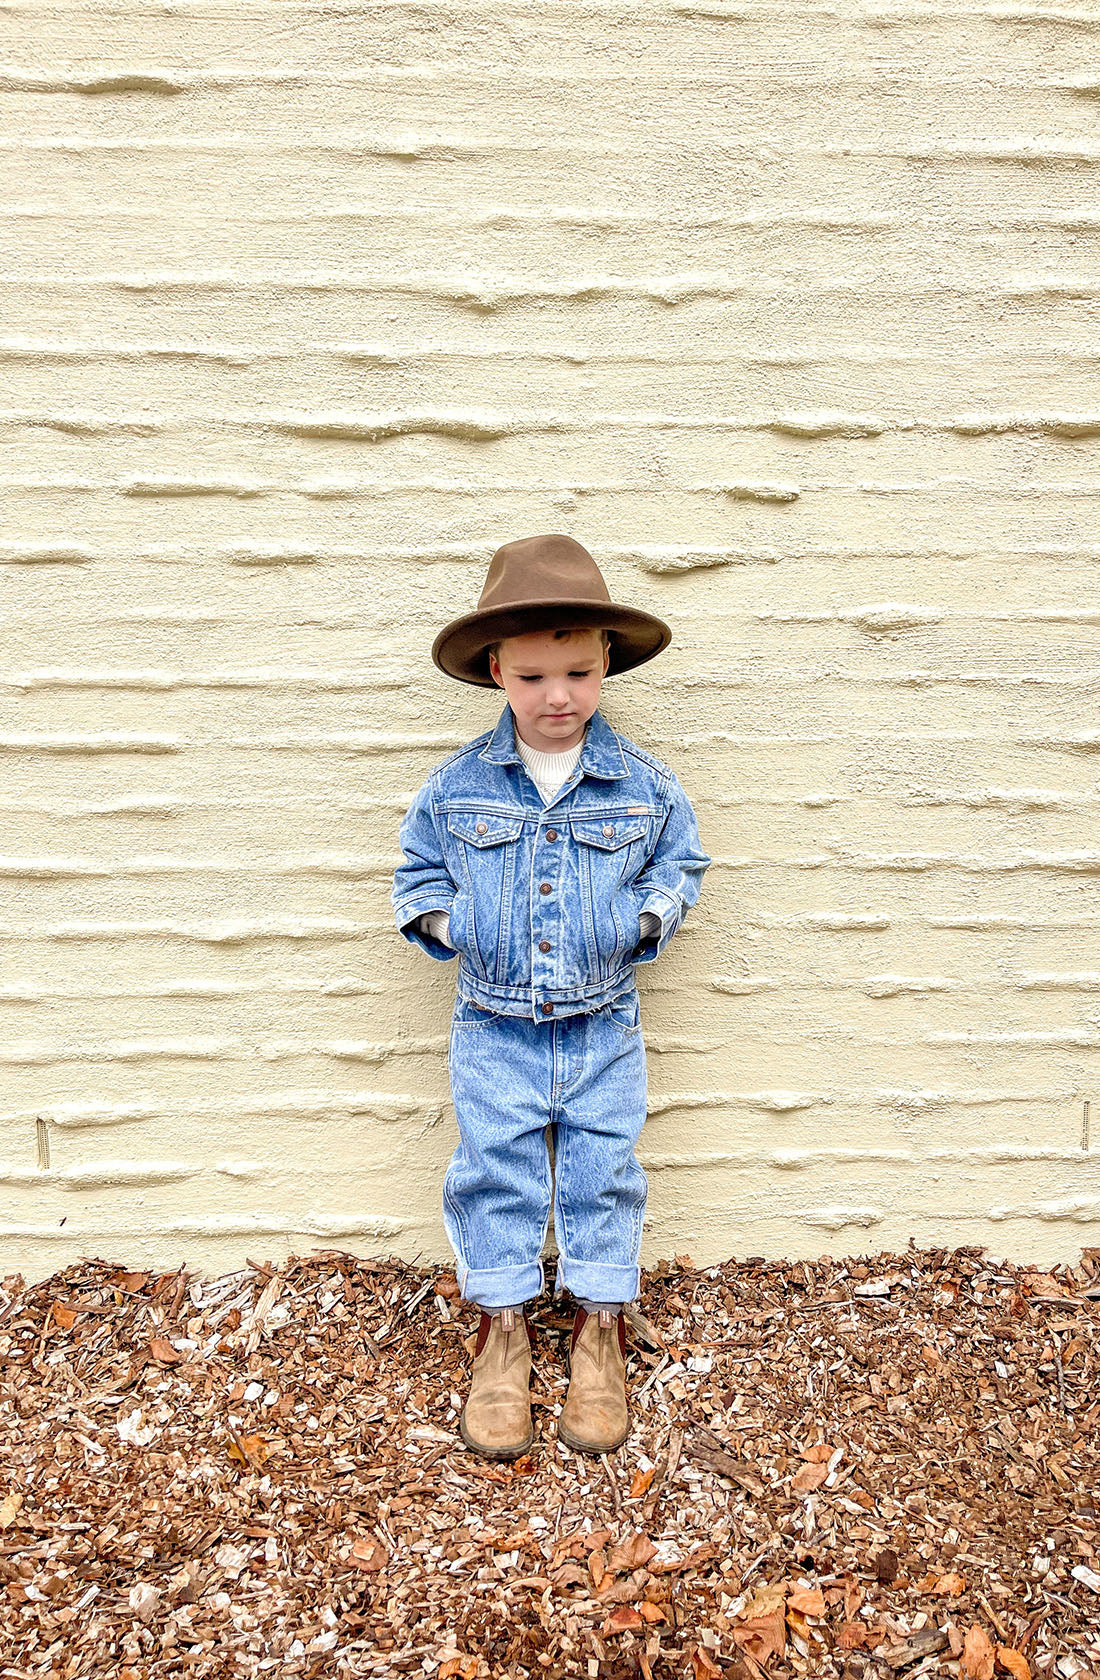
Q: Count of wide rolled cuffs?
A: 2